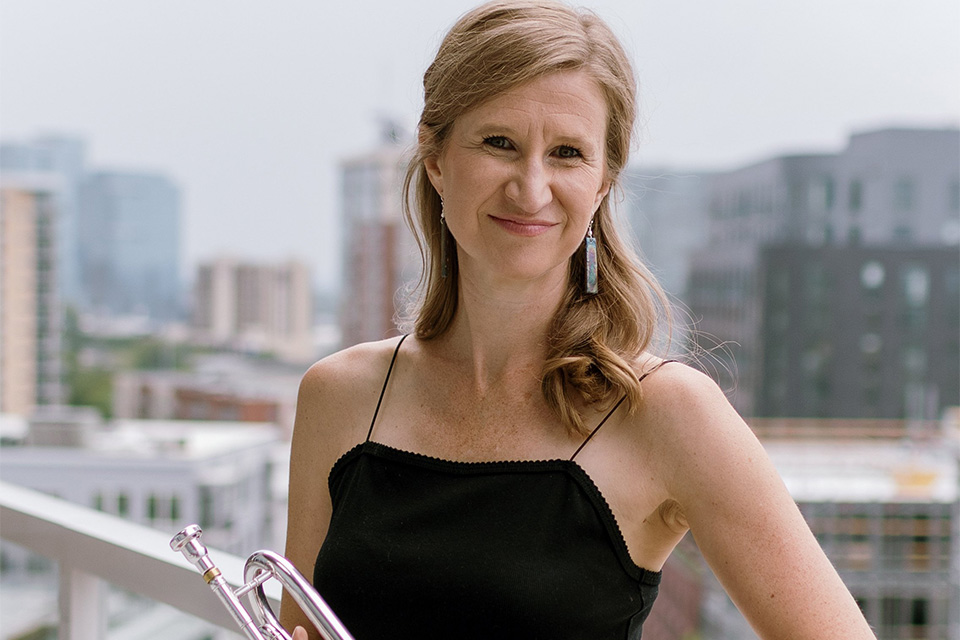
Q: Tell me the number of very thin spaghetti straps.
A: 2